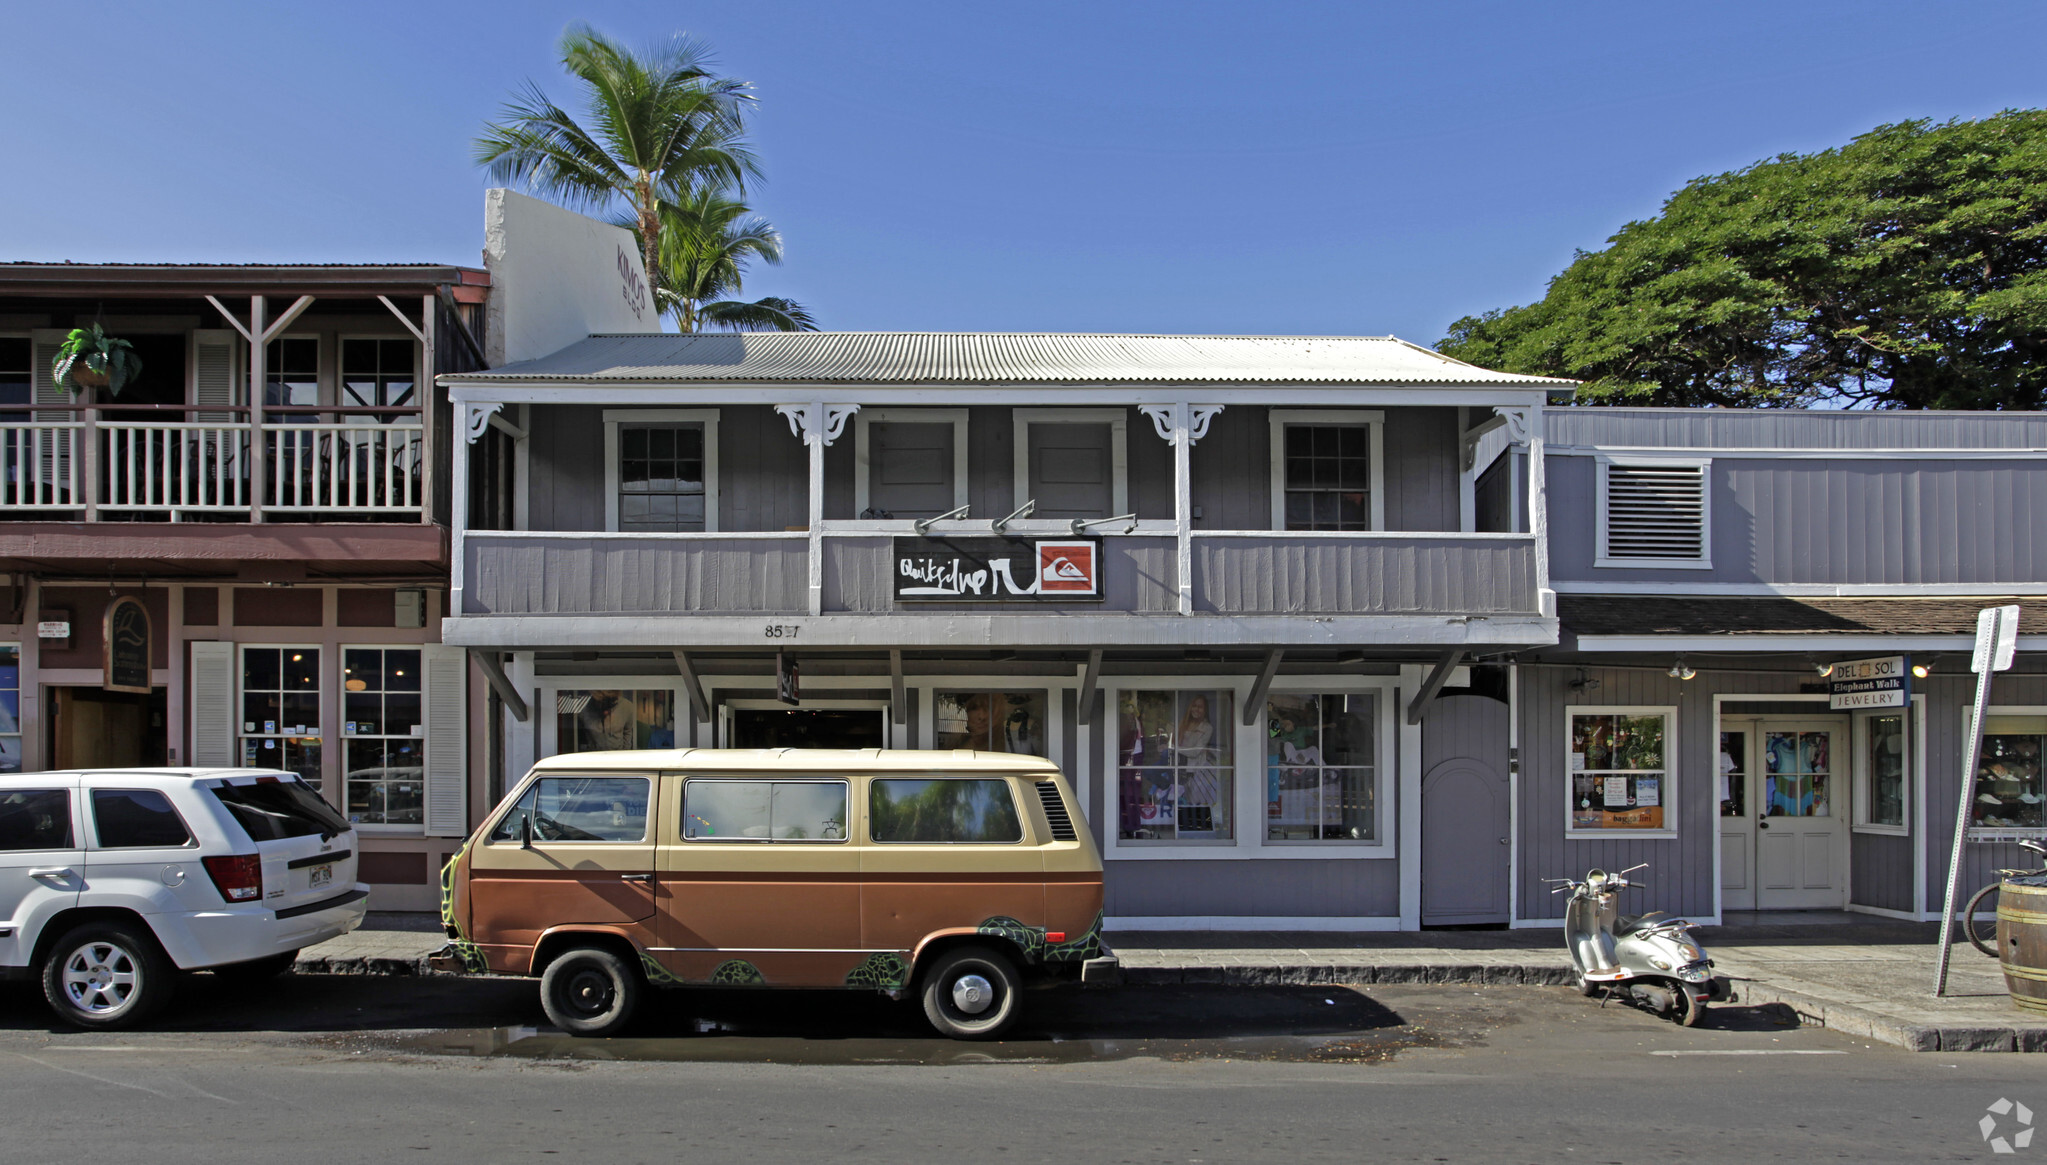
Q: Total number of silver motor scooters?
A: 1